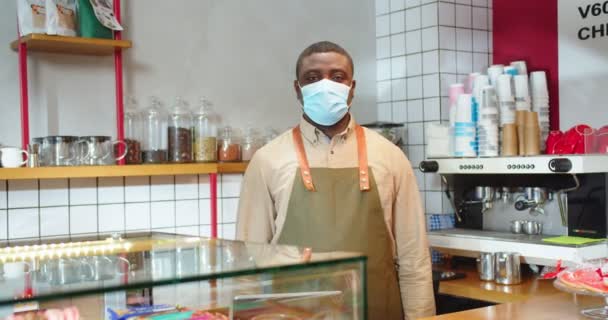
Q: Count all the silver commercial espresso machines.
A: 1